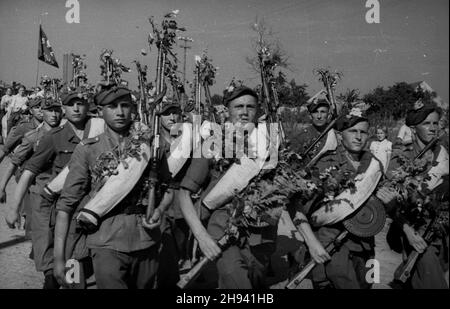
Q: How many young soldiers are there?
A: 9